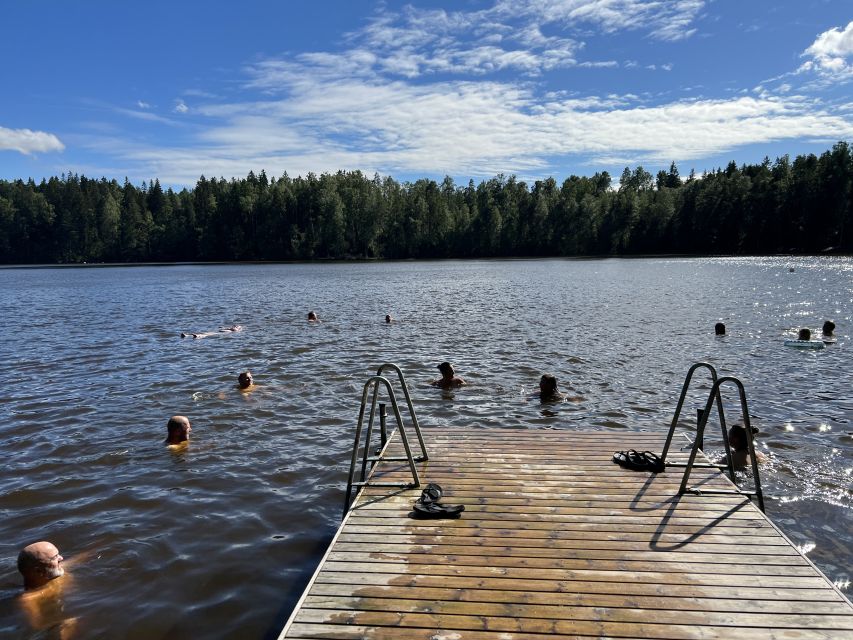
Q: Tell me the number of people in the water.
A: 12